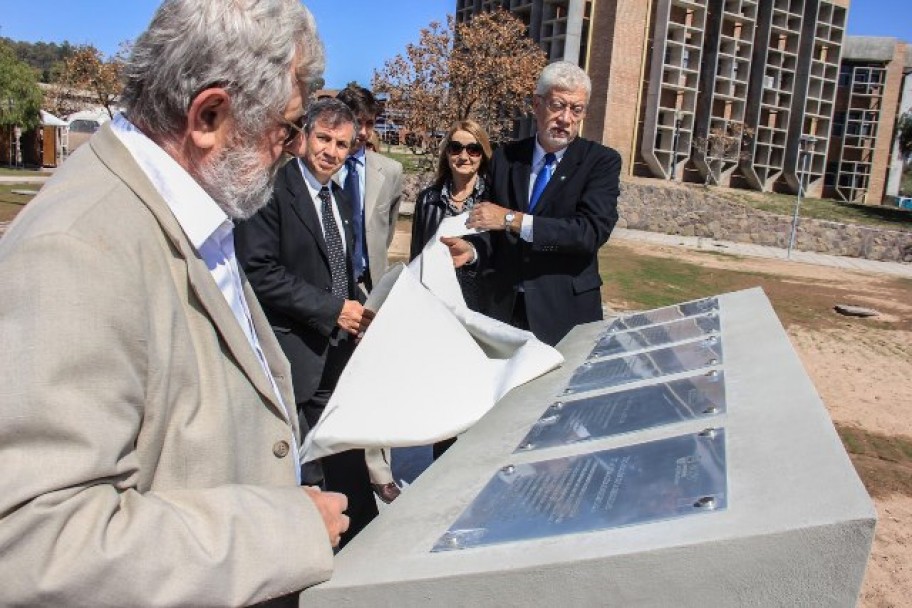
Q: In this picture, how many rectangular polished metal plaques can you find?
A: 5